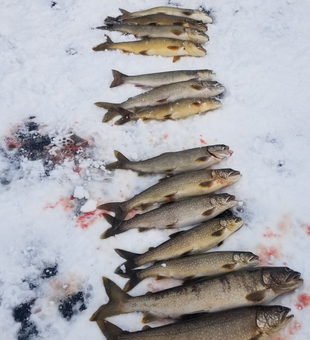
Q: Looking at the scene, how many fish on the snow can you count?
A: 14